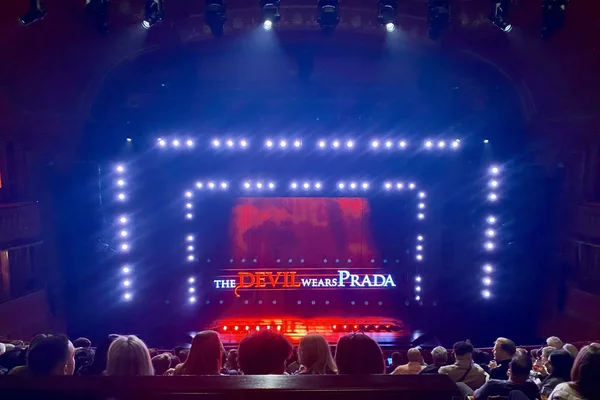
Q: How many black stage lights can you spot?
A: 10